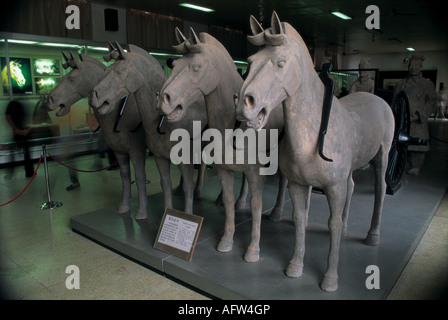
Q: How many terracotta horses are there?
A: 4